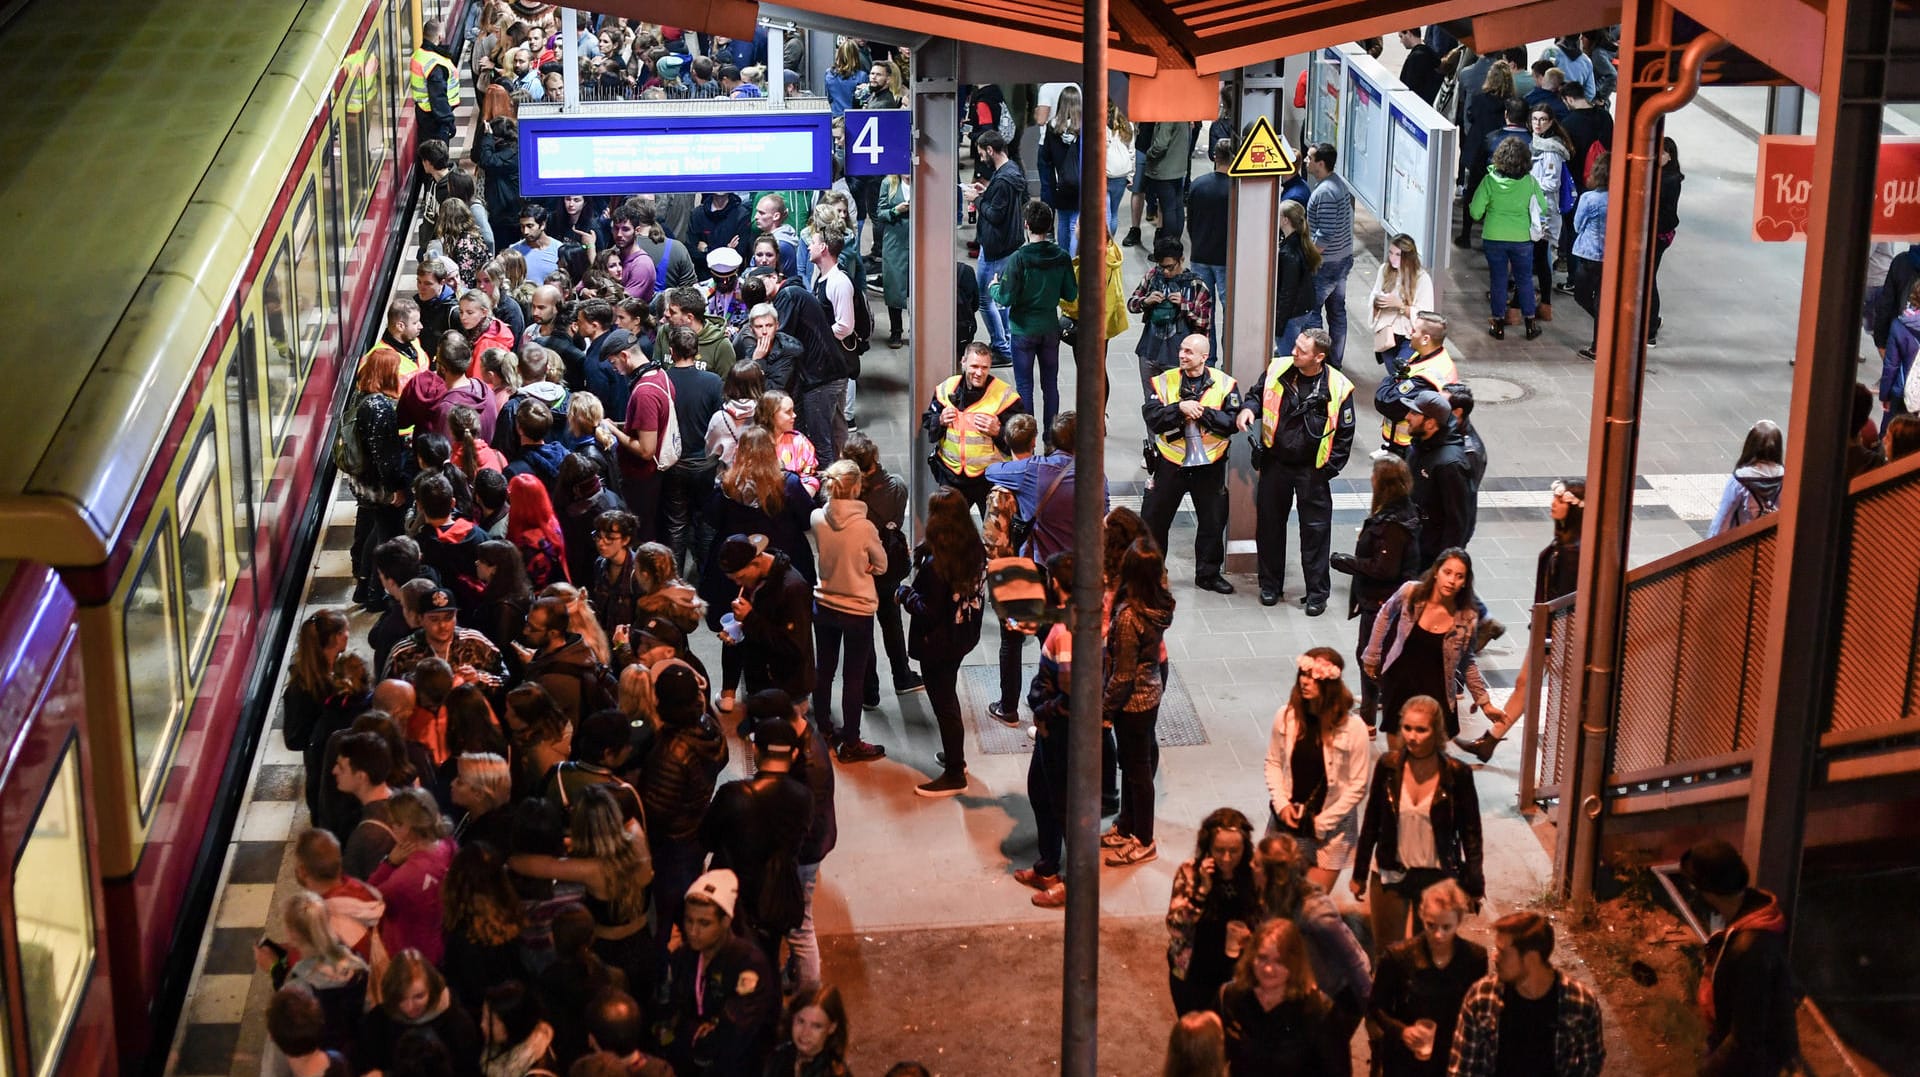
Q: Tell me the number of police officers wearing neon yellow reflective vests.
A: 6